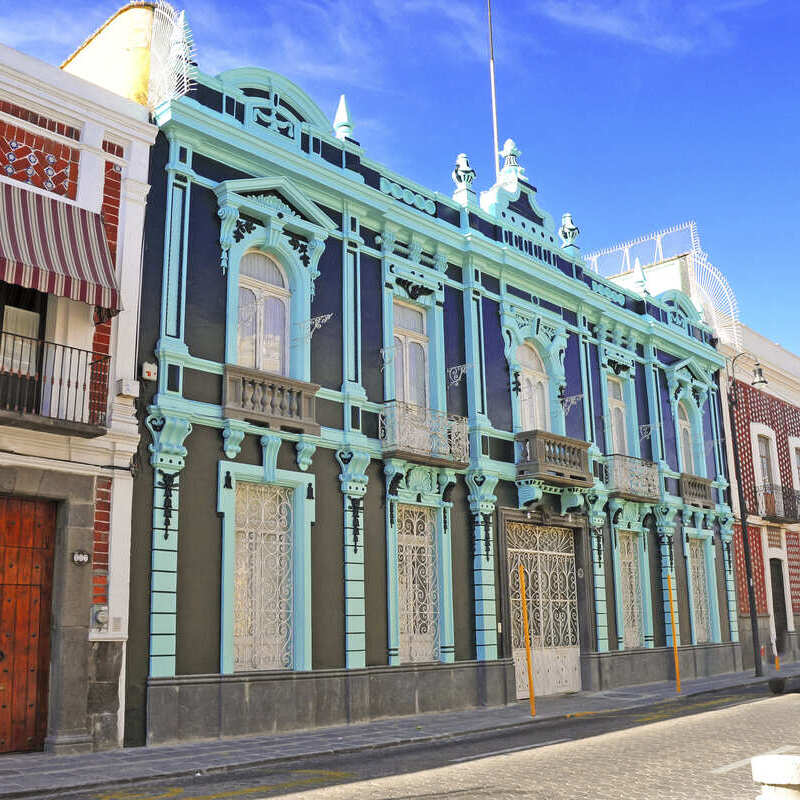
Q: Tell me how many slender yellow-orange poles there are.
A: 2